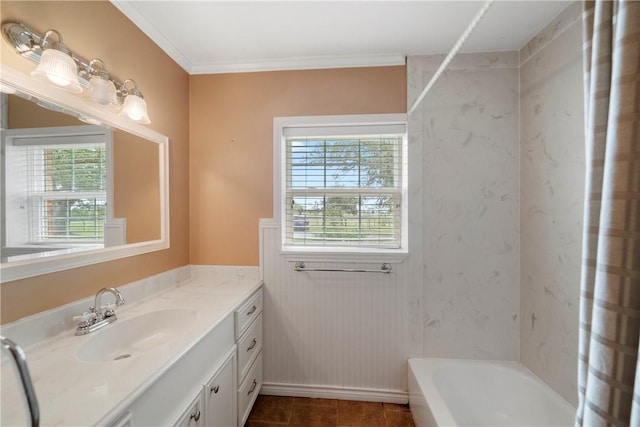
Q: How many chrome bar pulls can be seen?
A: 3